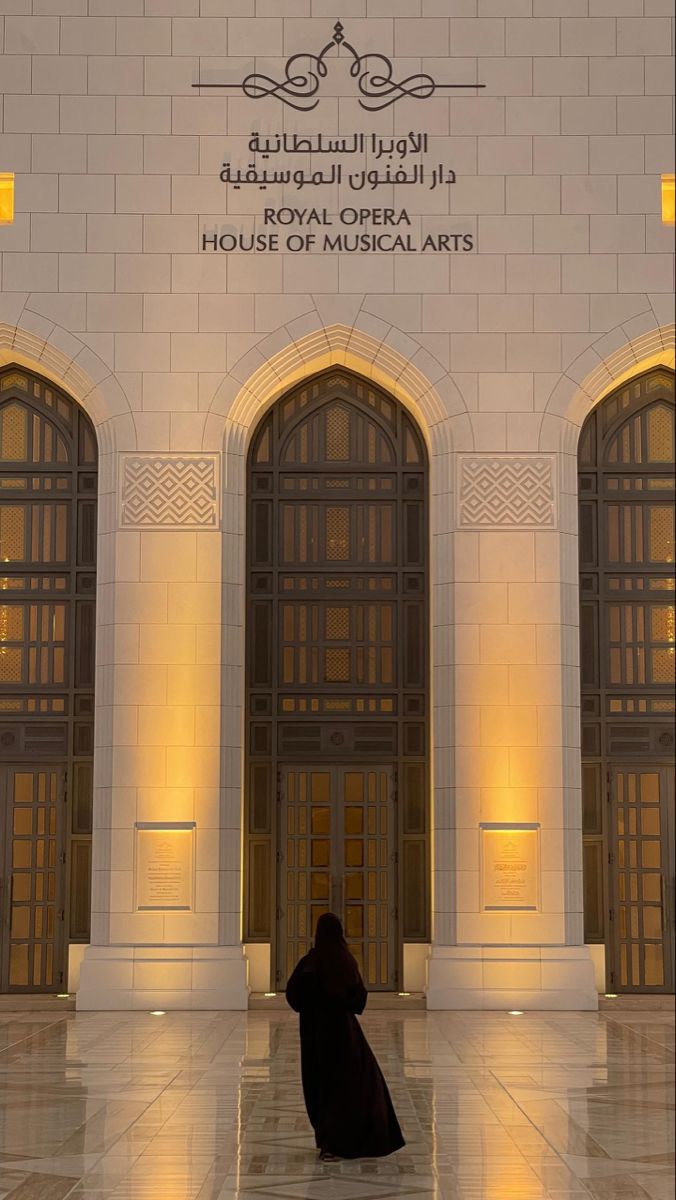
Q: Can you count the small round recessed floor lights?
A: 6